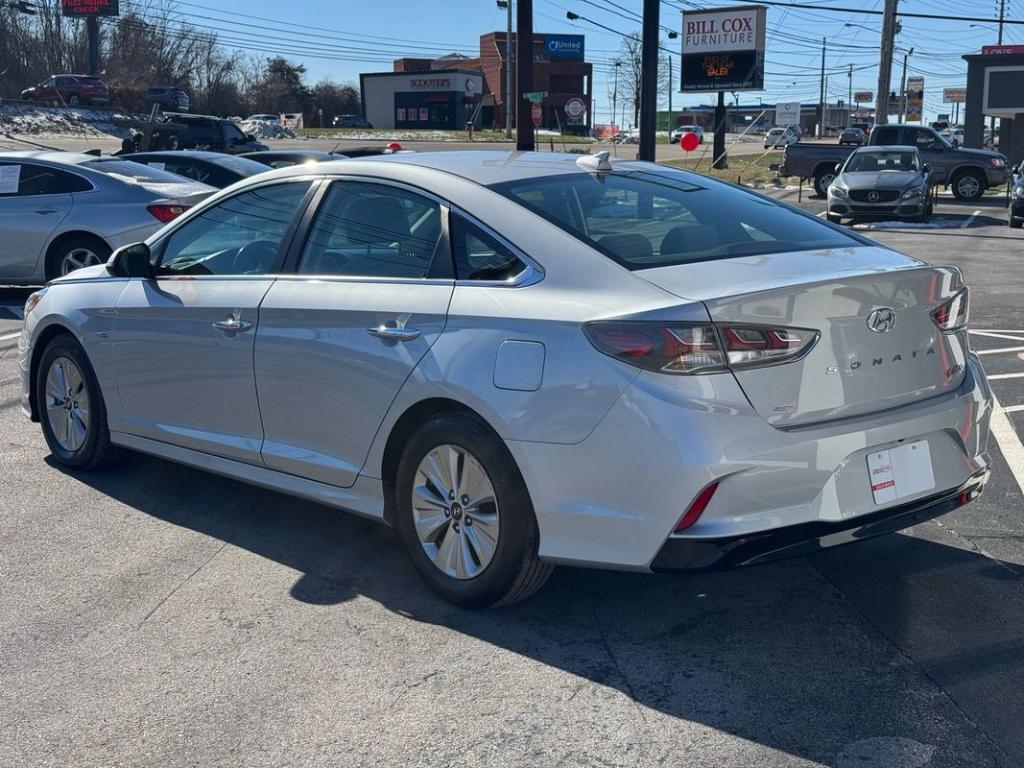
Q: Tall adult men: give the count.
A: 0